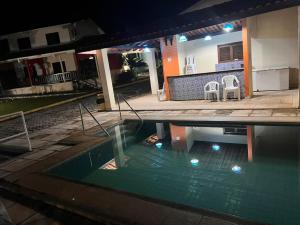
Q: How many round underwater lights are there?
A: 4